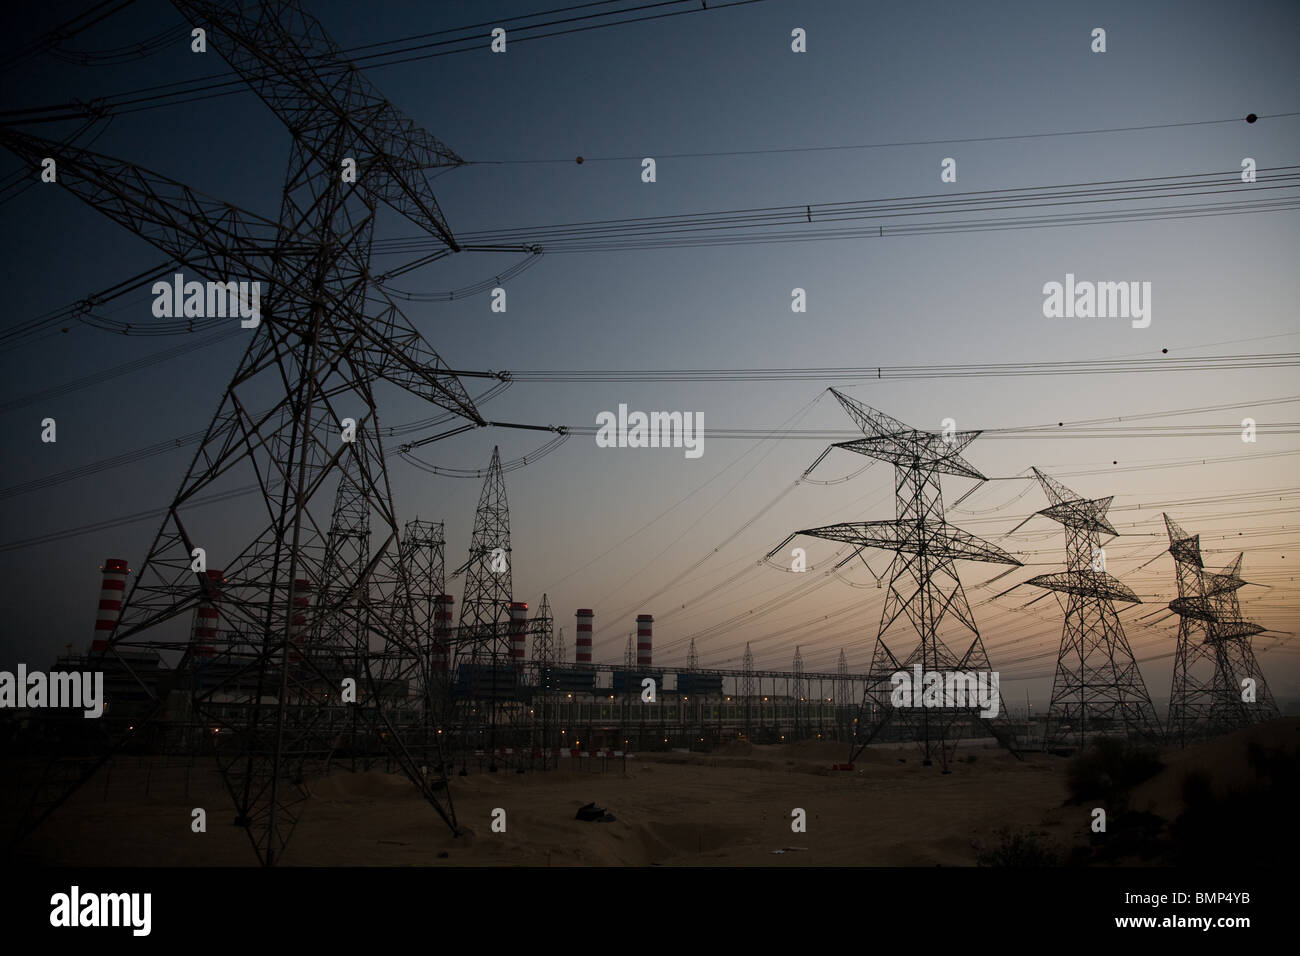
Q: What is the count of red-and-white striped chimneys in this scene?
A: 7